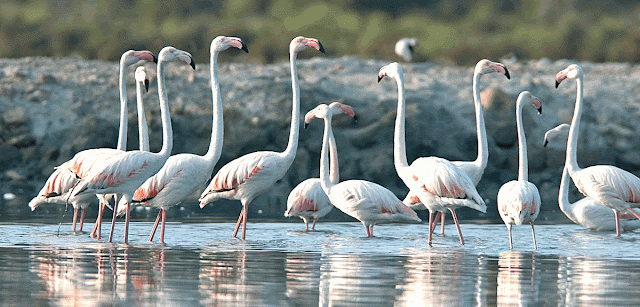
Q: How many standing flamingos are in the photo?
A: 11